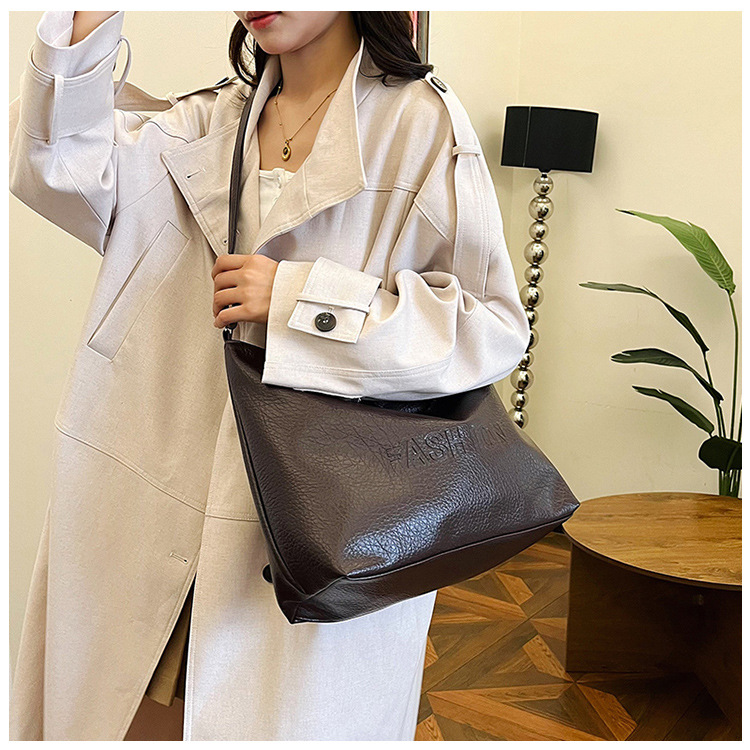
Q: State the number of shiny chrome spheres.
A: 12